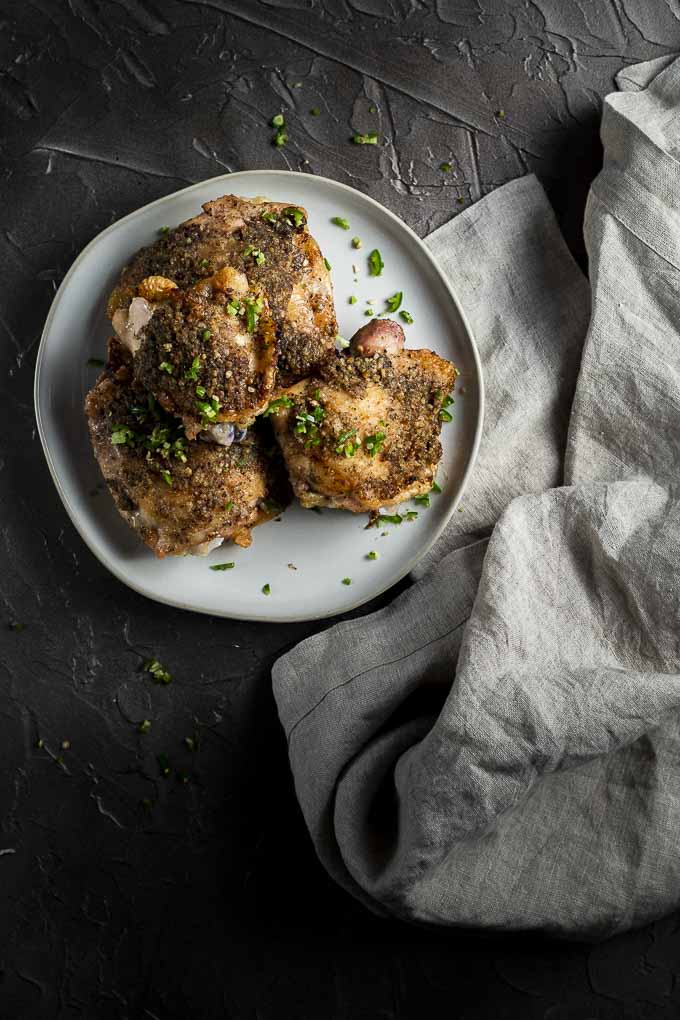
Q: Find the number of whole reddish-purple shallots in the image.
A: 0